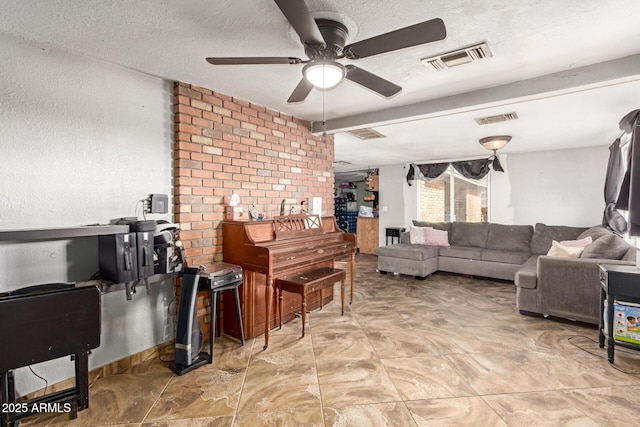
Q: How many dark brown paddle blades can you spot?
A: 5